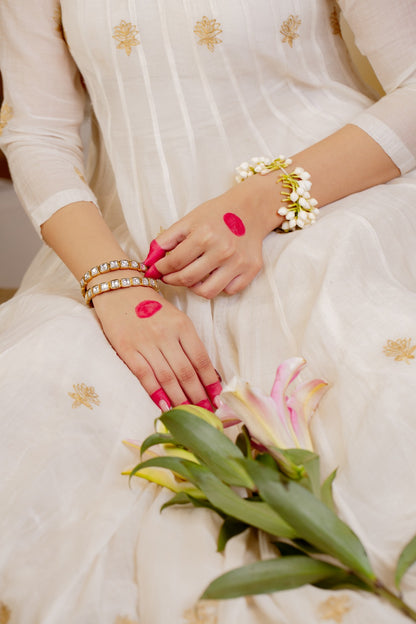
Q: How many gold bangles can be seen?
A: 2